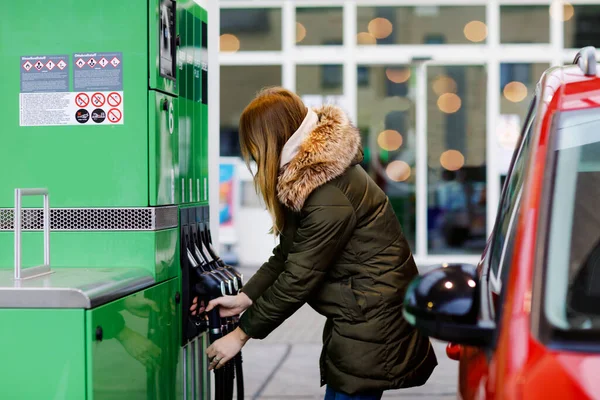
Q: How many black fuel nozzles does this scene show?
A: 4